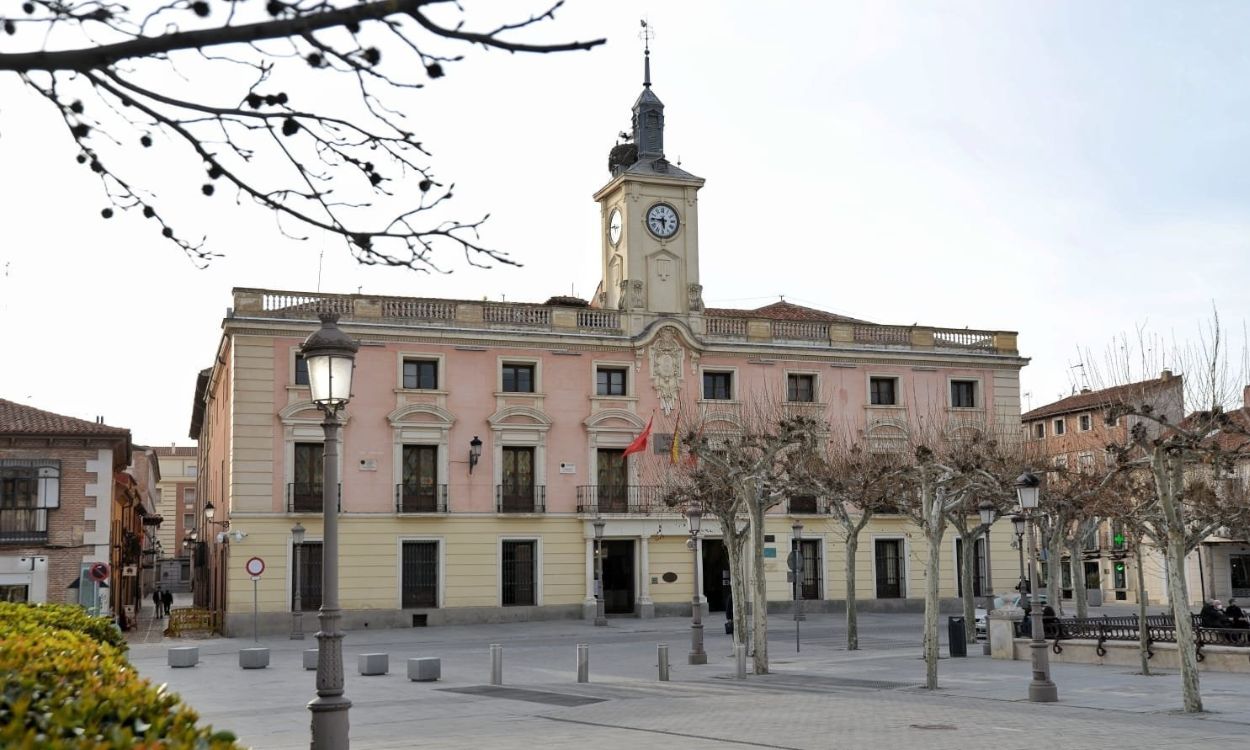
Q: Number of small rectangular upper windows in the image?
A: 8